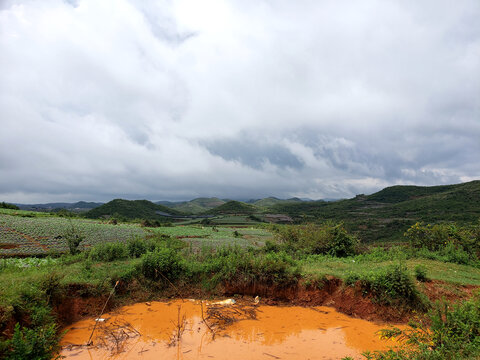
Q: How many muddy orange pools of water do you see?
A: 1